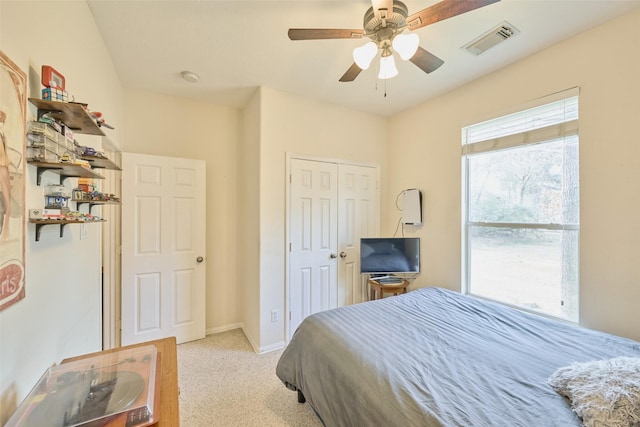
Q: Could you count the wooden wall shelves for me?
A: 5